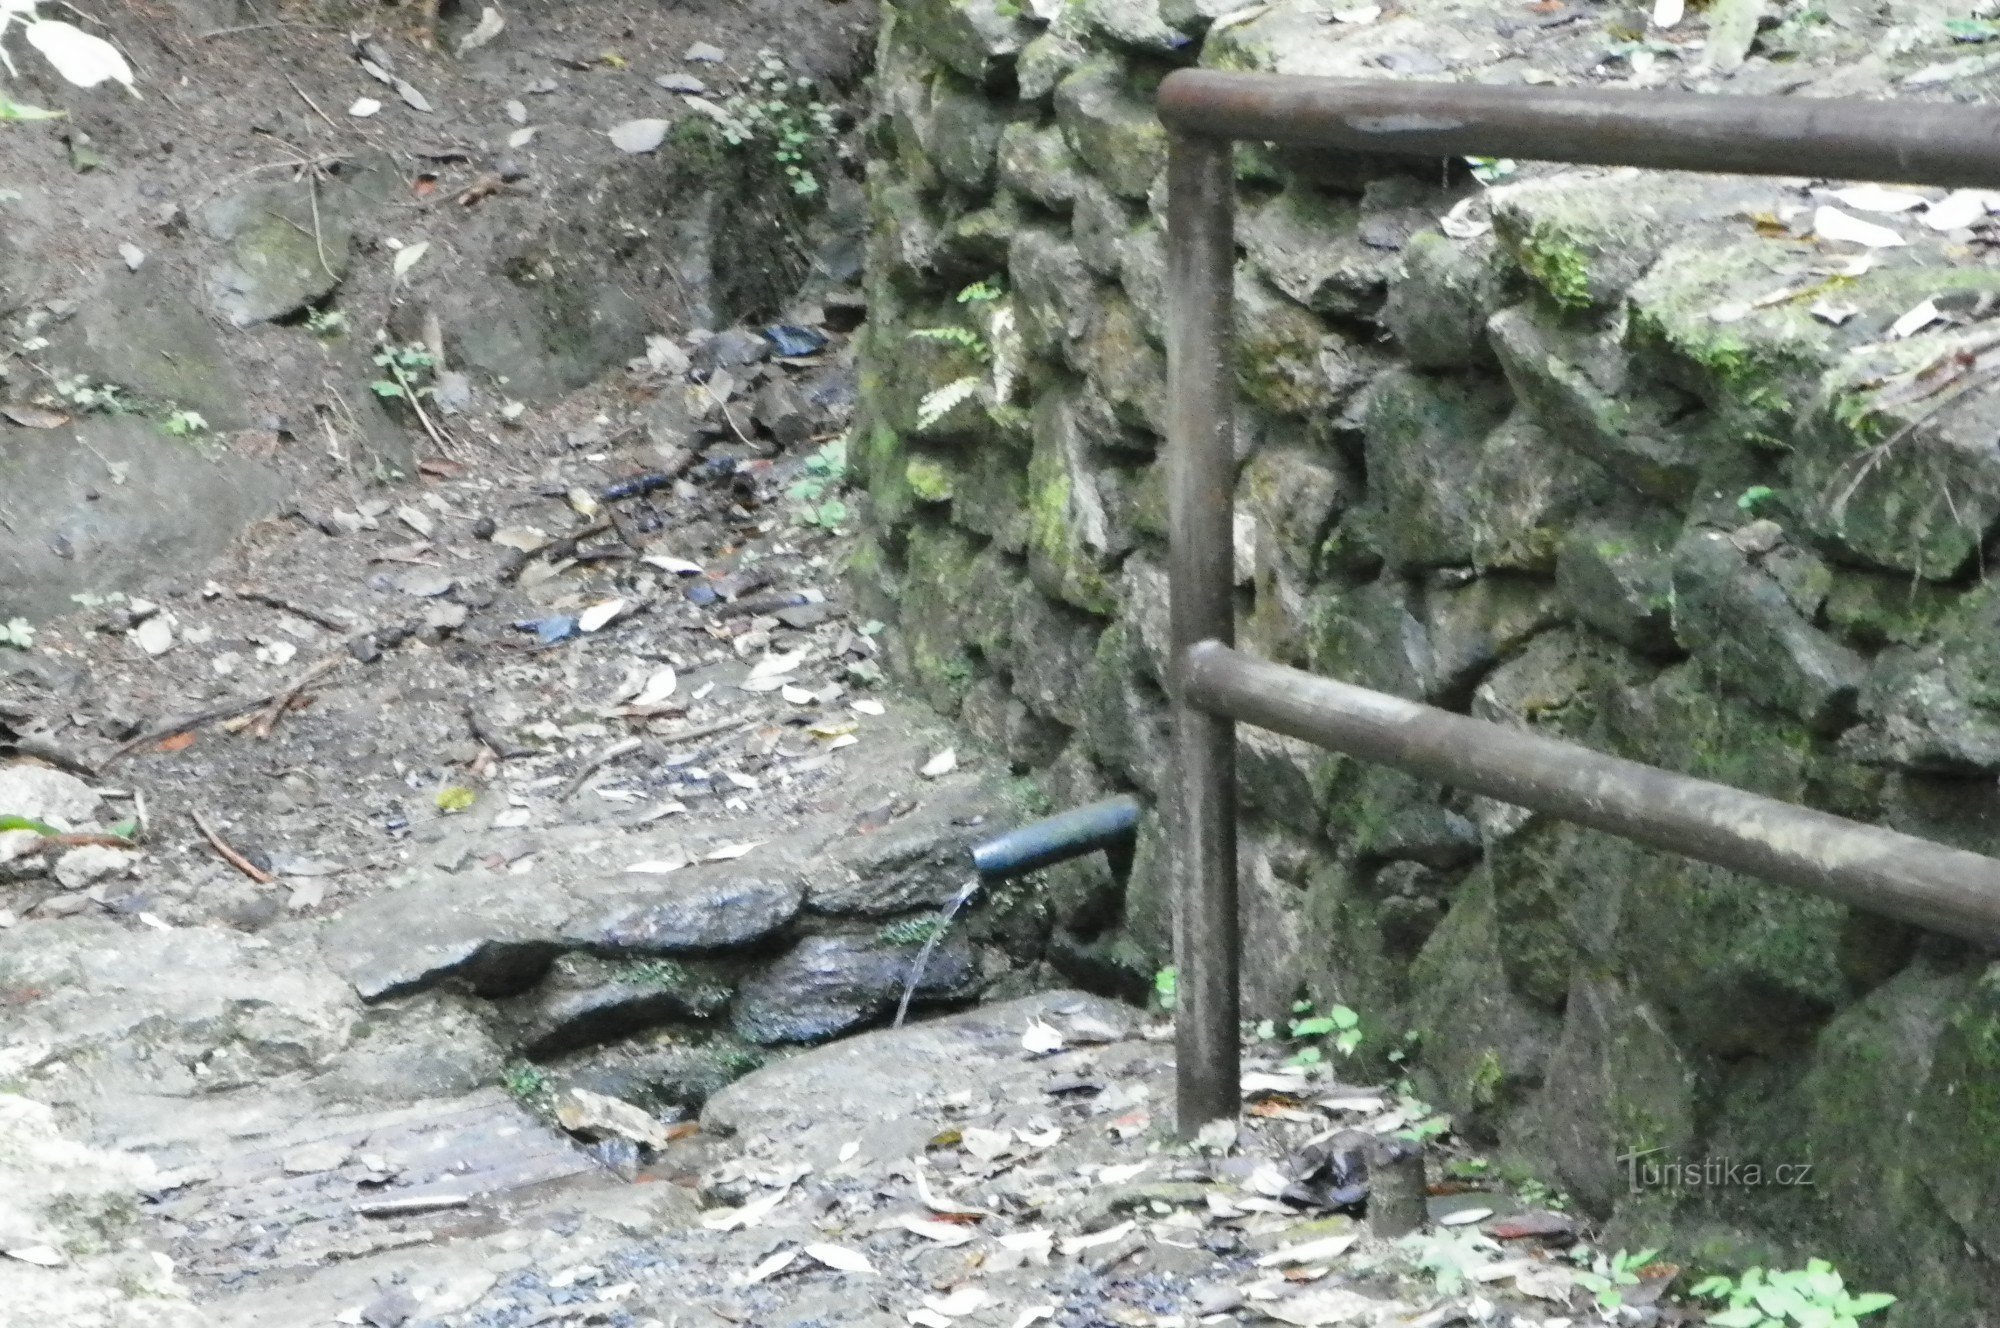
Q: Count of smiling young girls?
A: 0